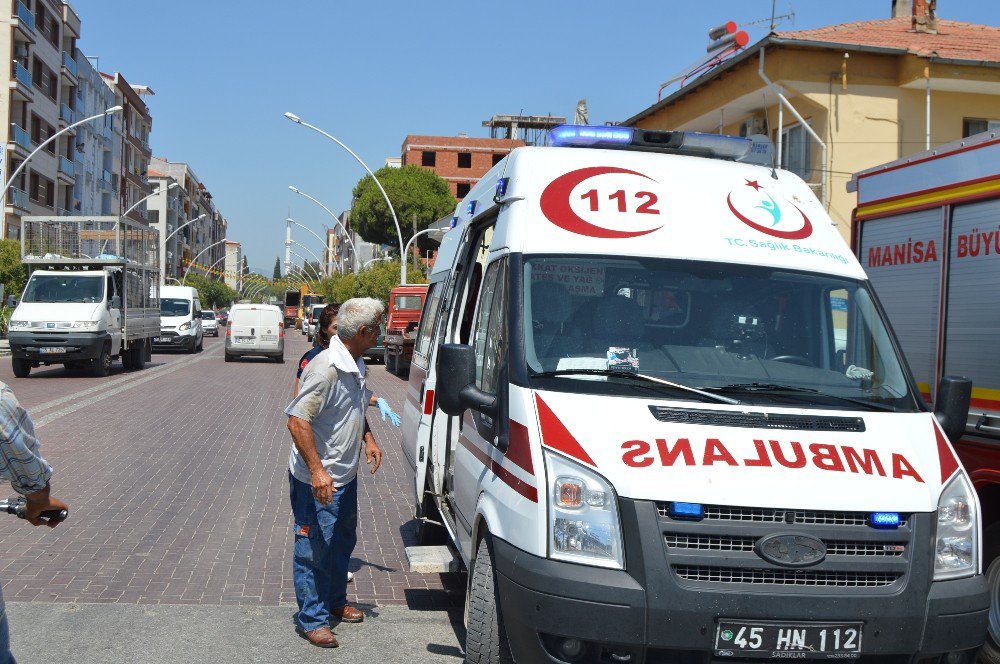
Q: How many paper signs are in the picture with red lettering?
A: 1